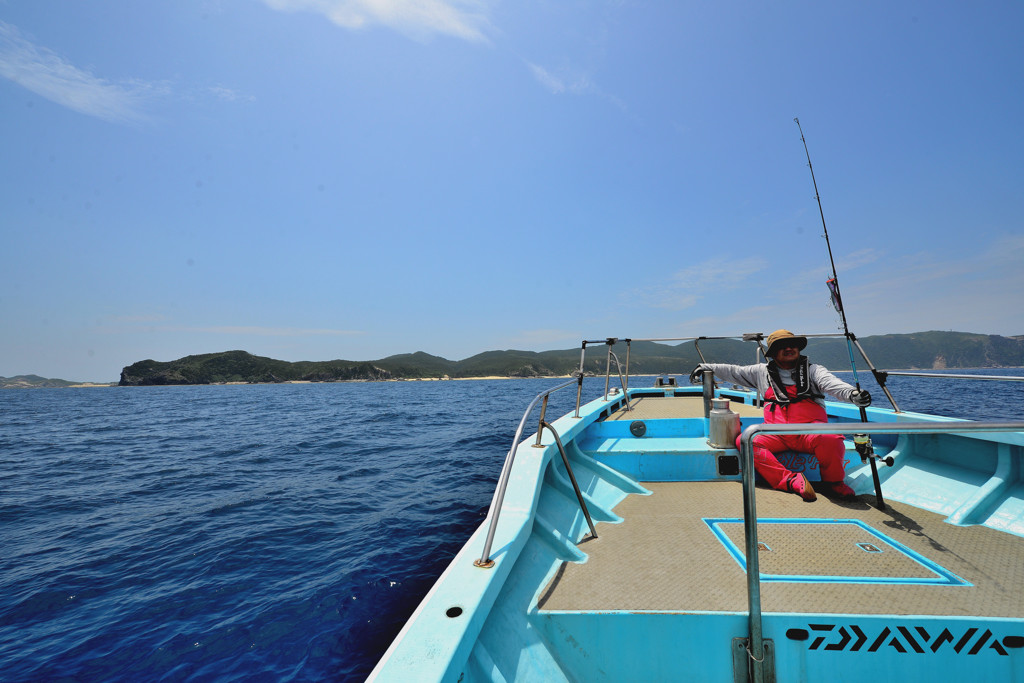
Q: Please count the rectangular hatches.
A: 1